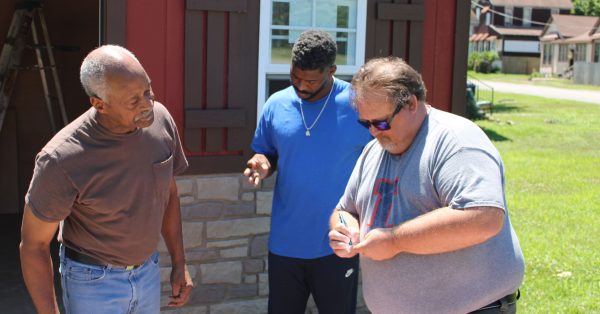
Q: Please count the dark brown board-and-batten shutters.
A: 2